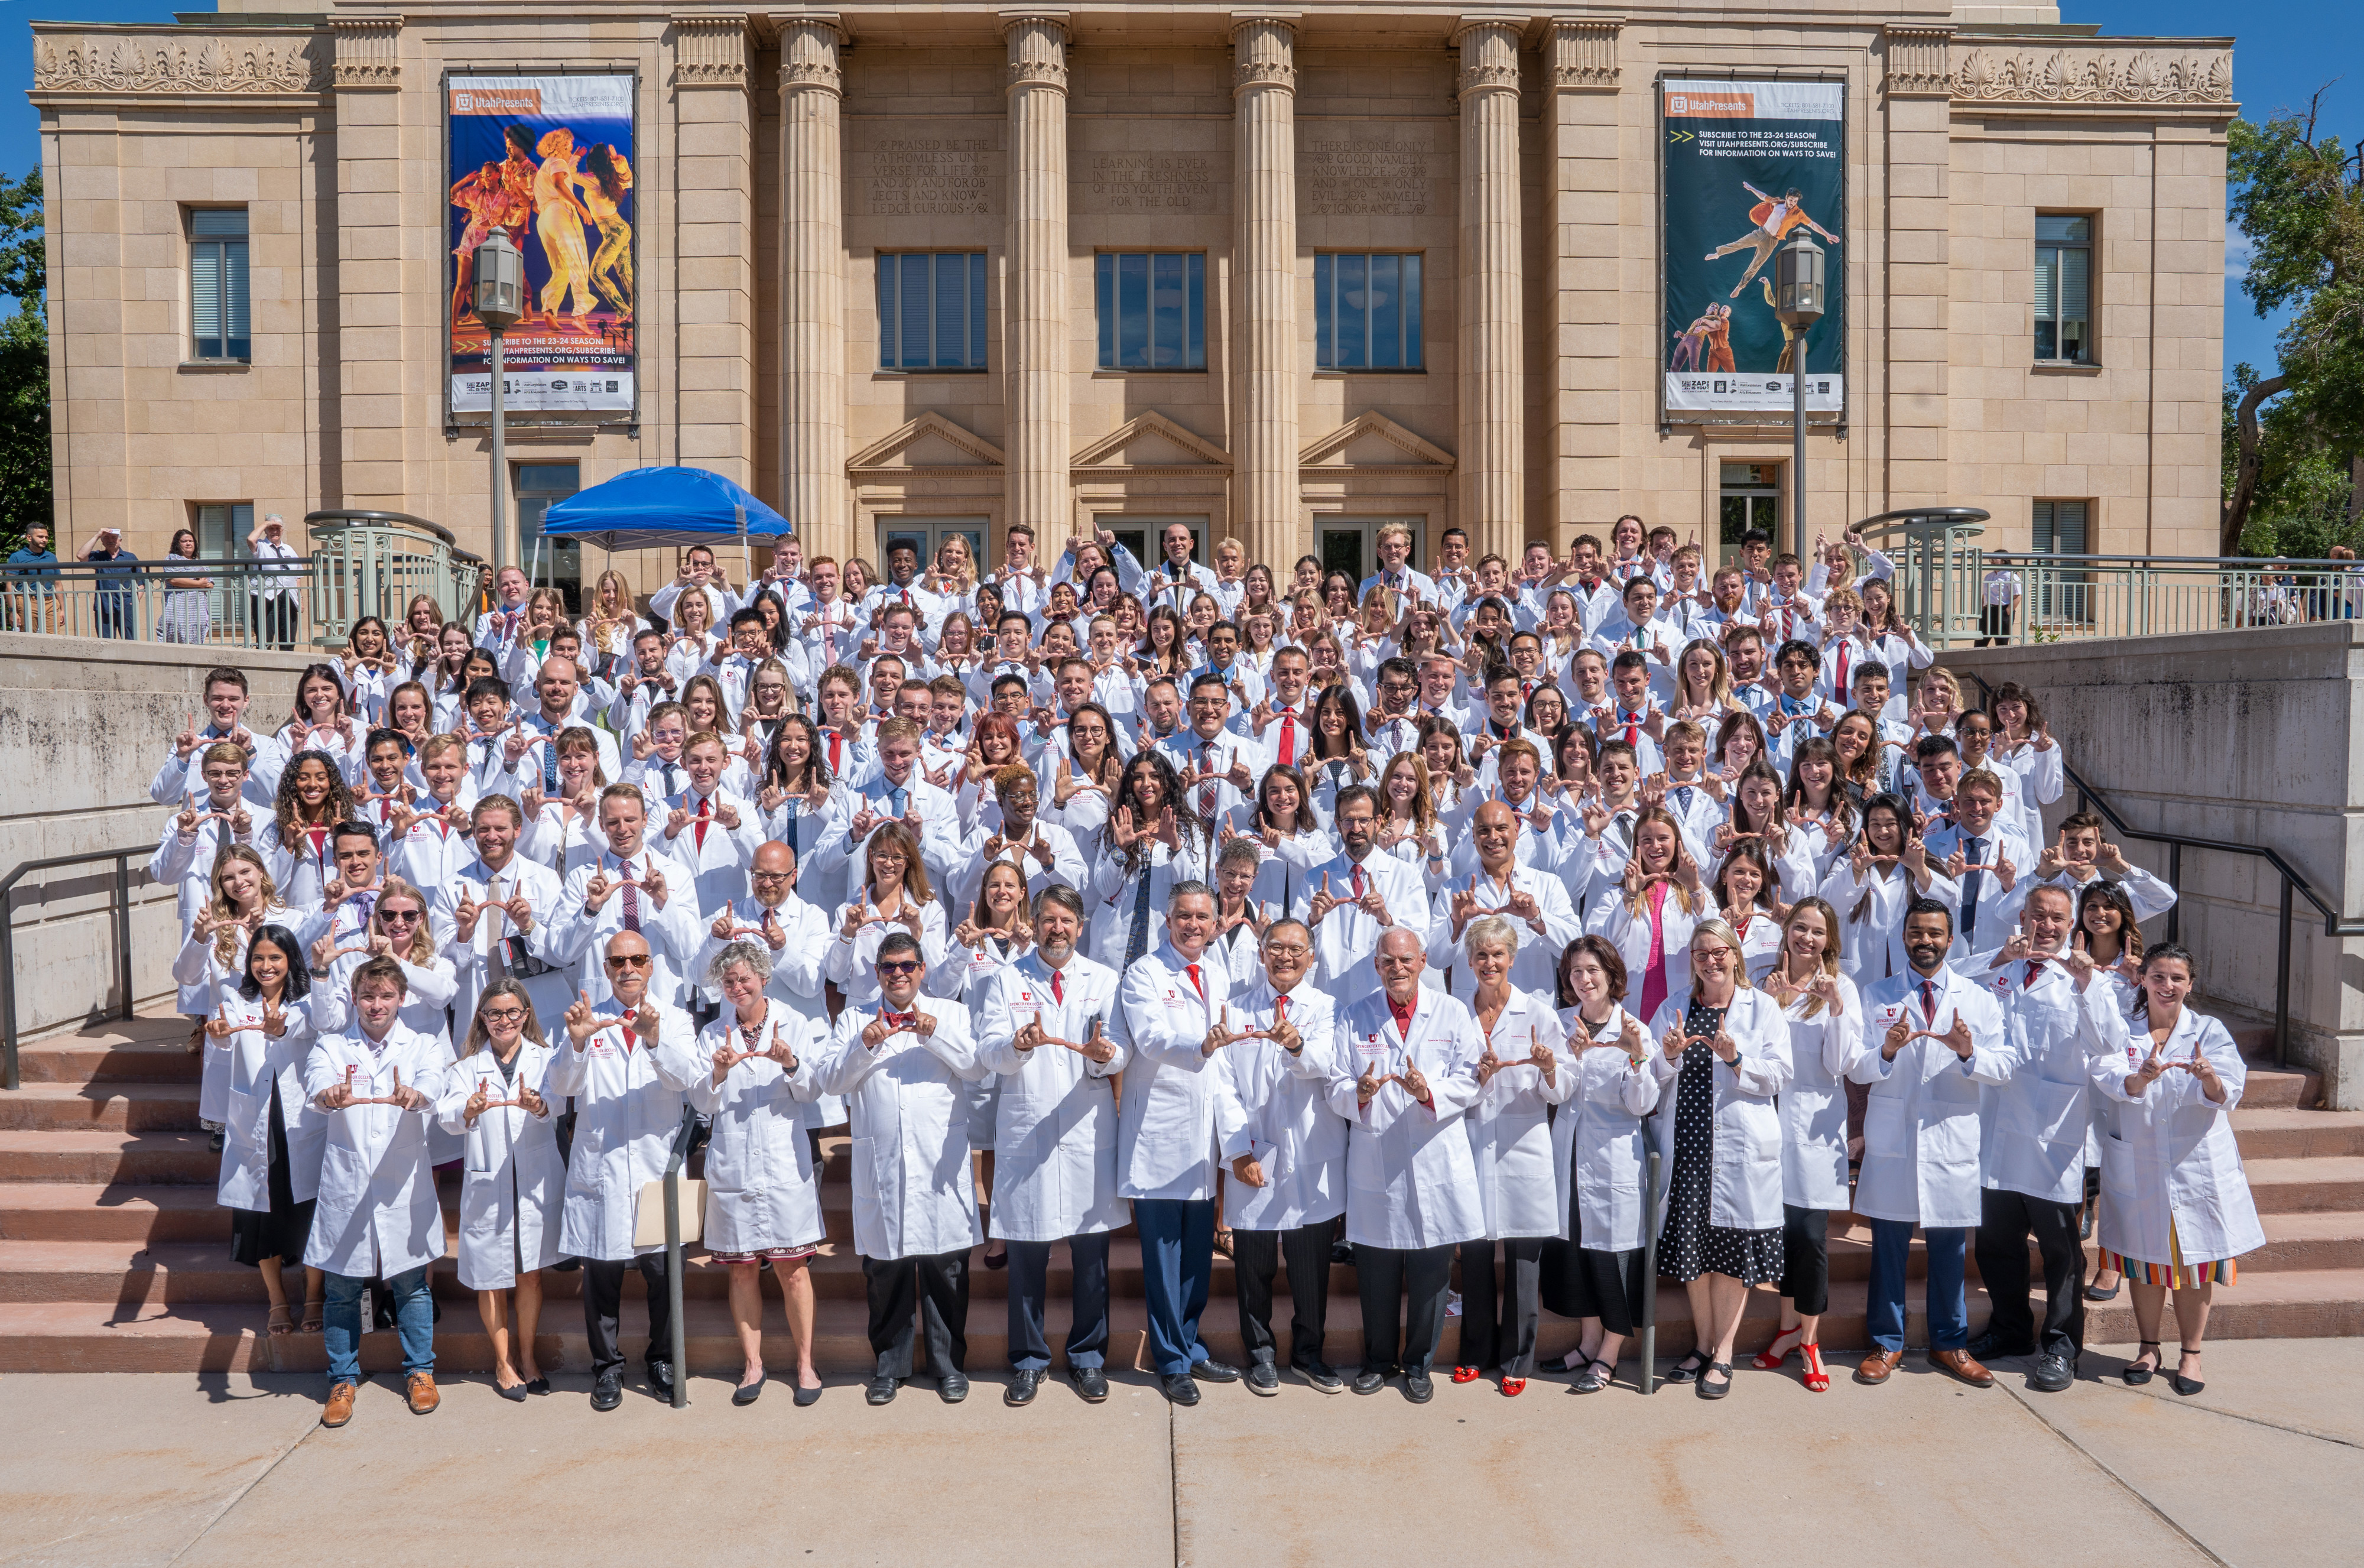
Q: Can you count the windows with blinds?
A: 5